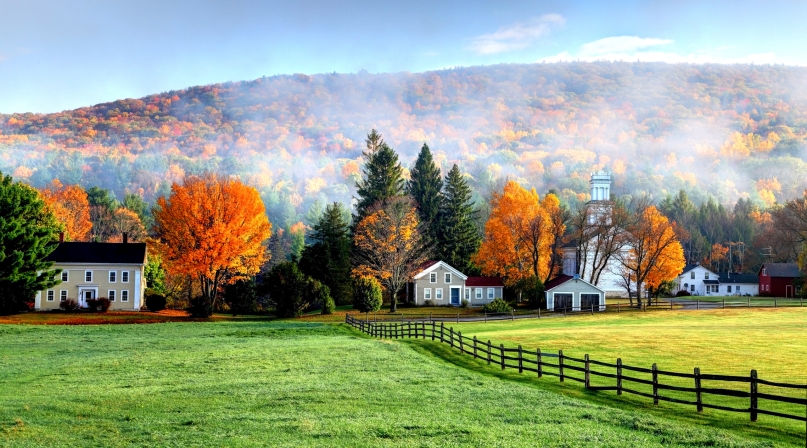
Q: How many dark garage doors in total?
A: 2